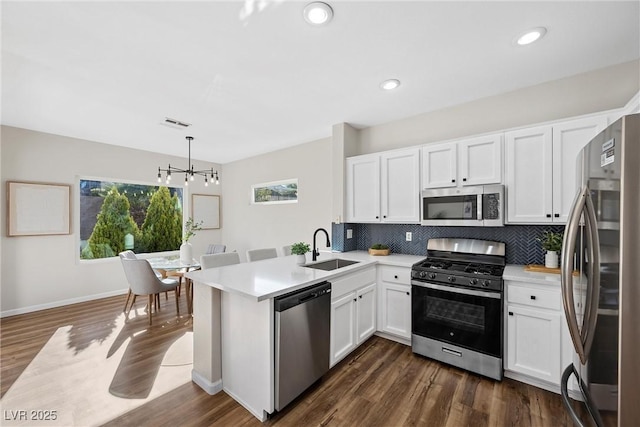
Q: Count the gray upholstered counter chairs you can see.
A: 3